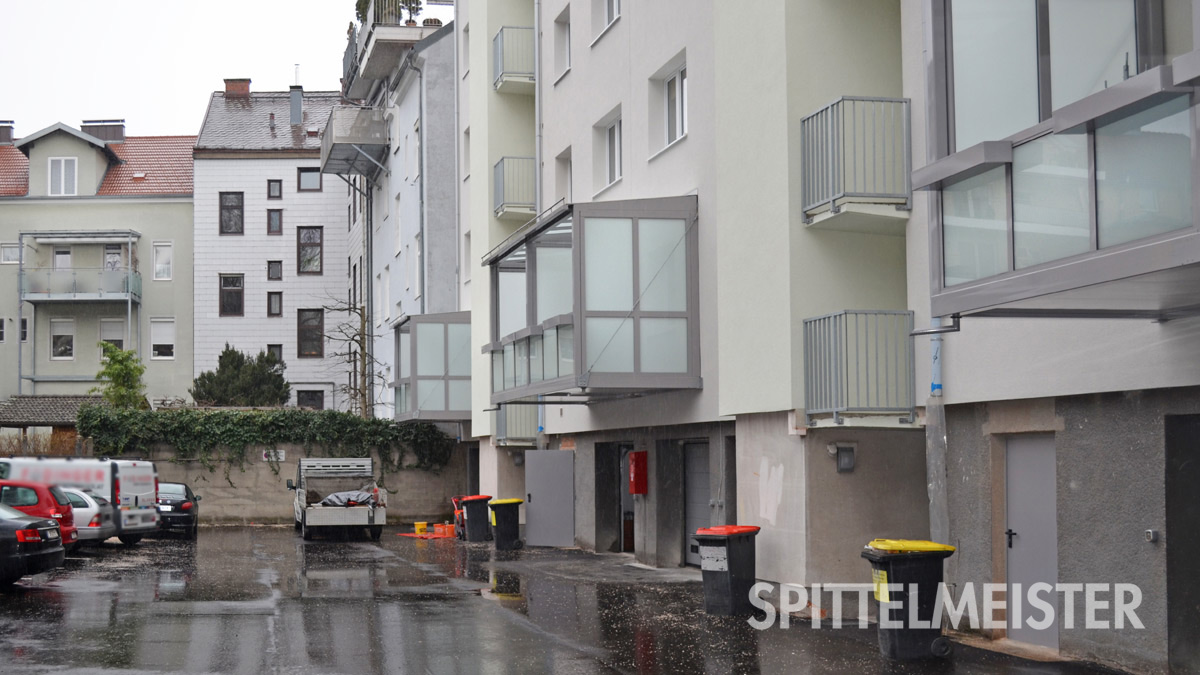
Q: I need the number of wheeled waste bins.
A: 4